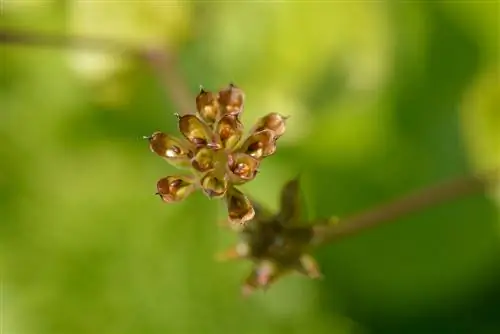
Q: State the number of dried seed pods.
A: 12